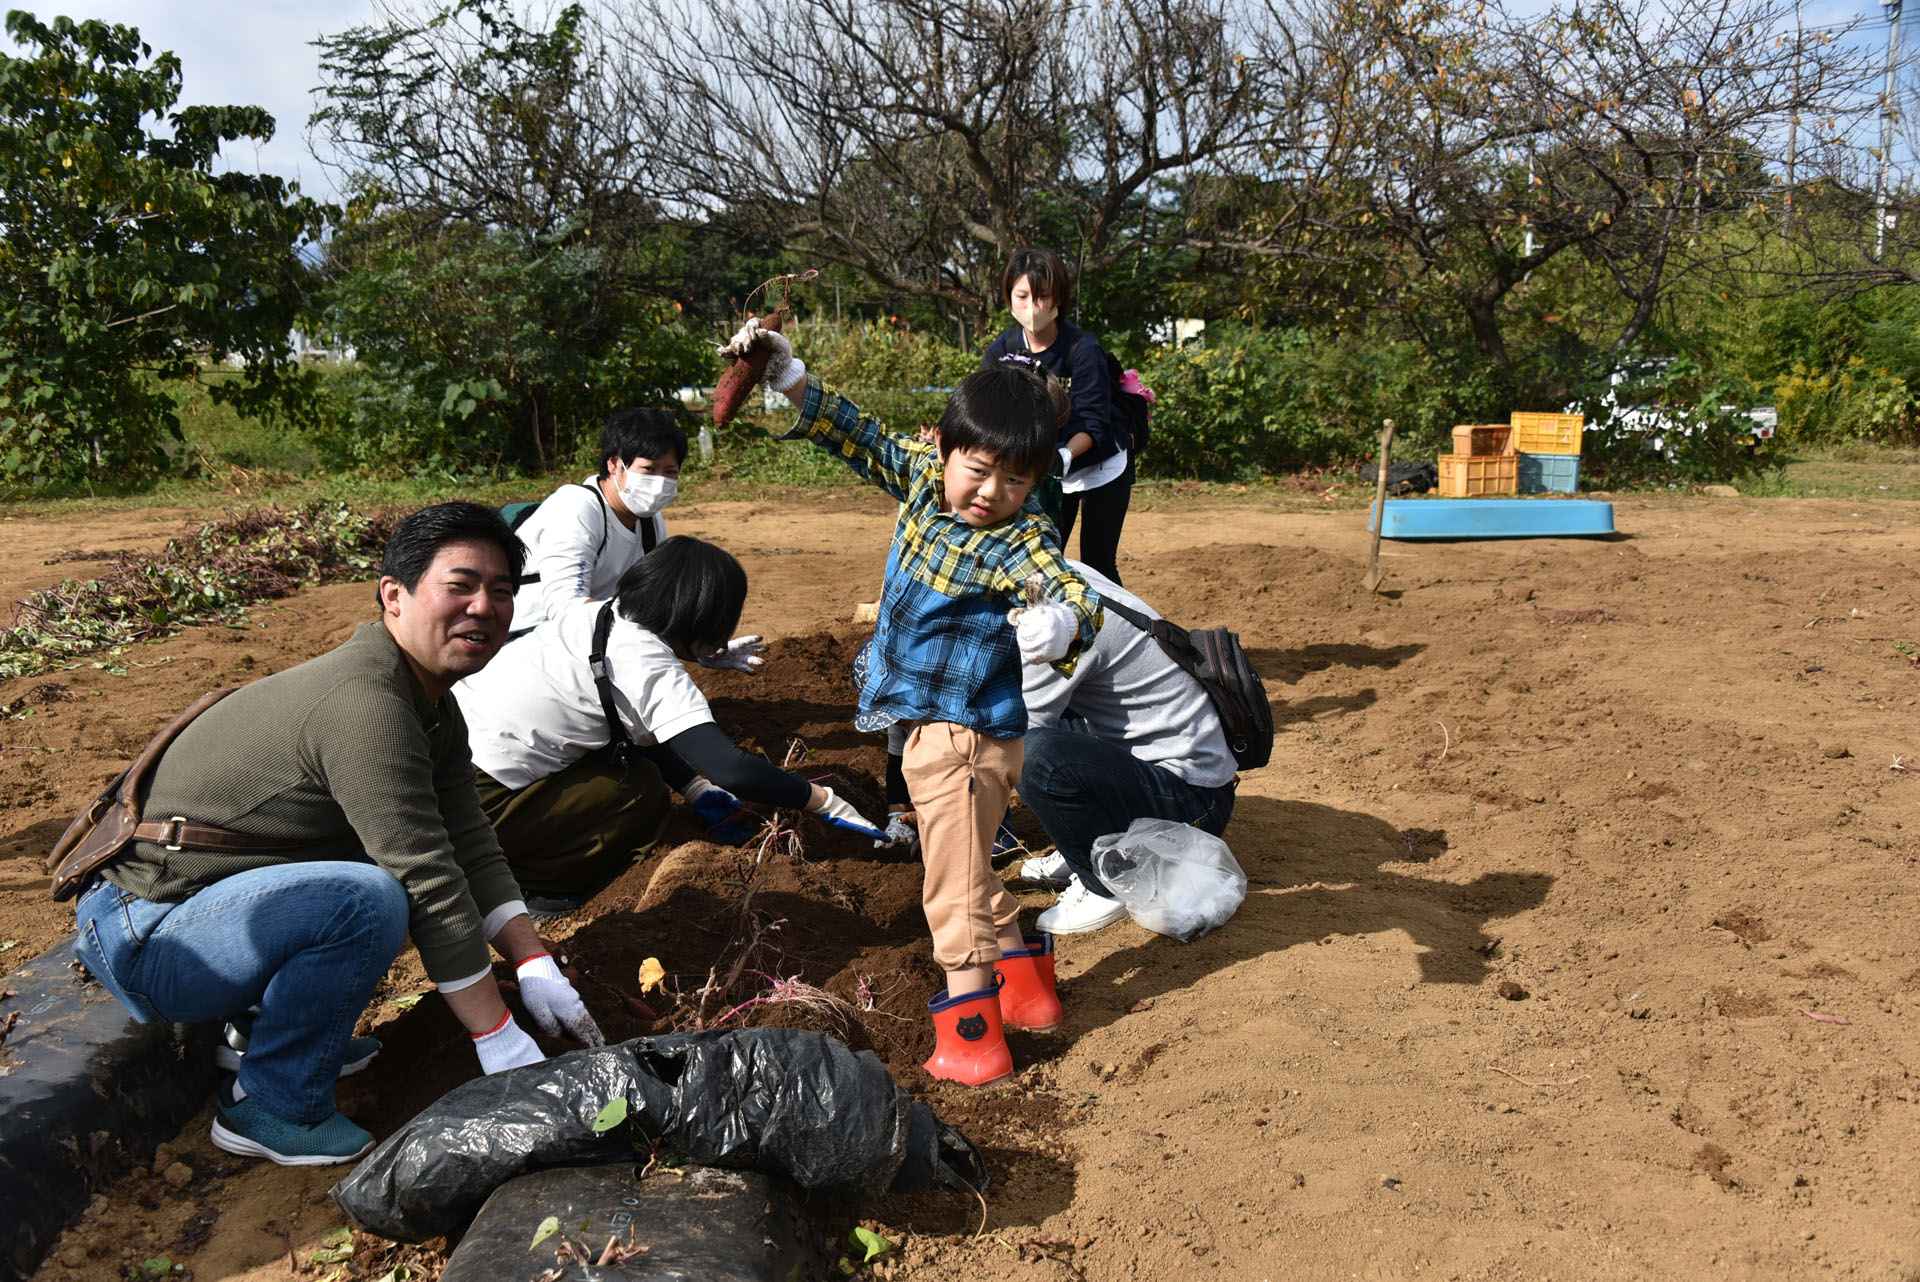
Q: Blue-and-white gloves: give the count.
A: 2